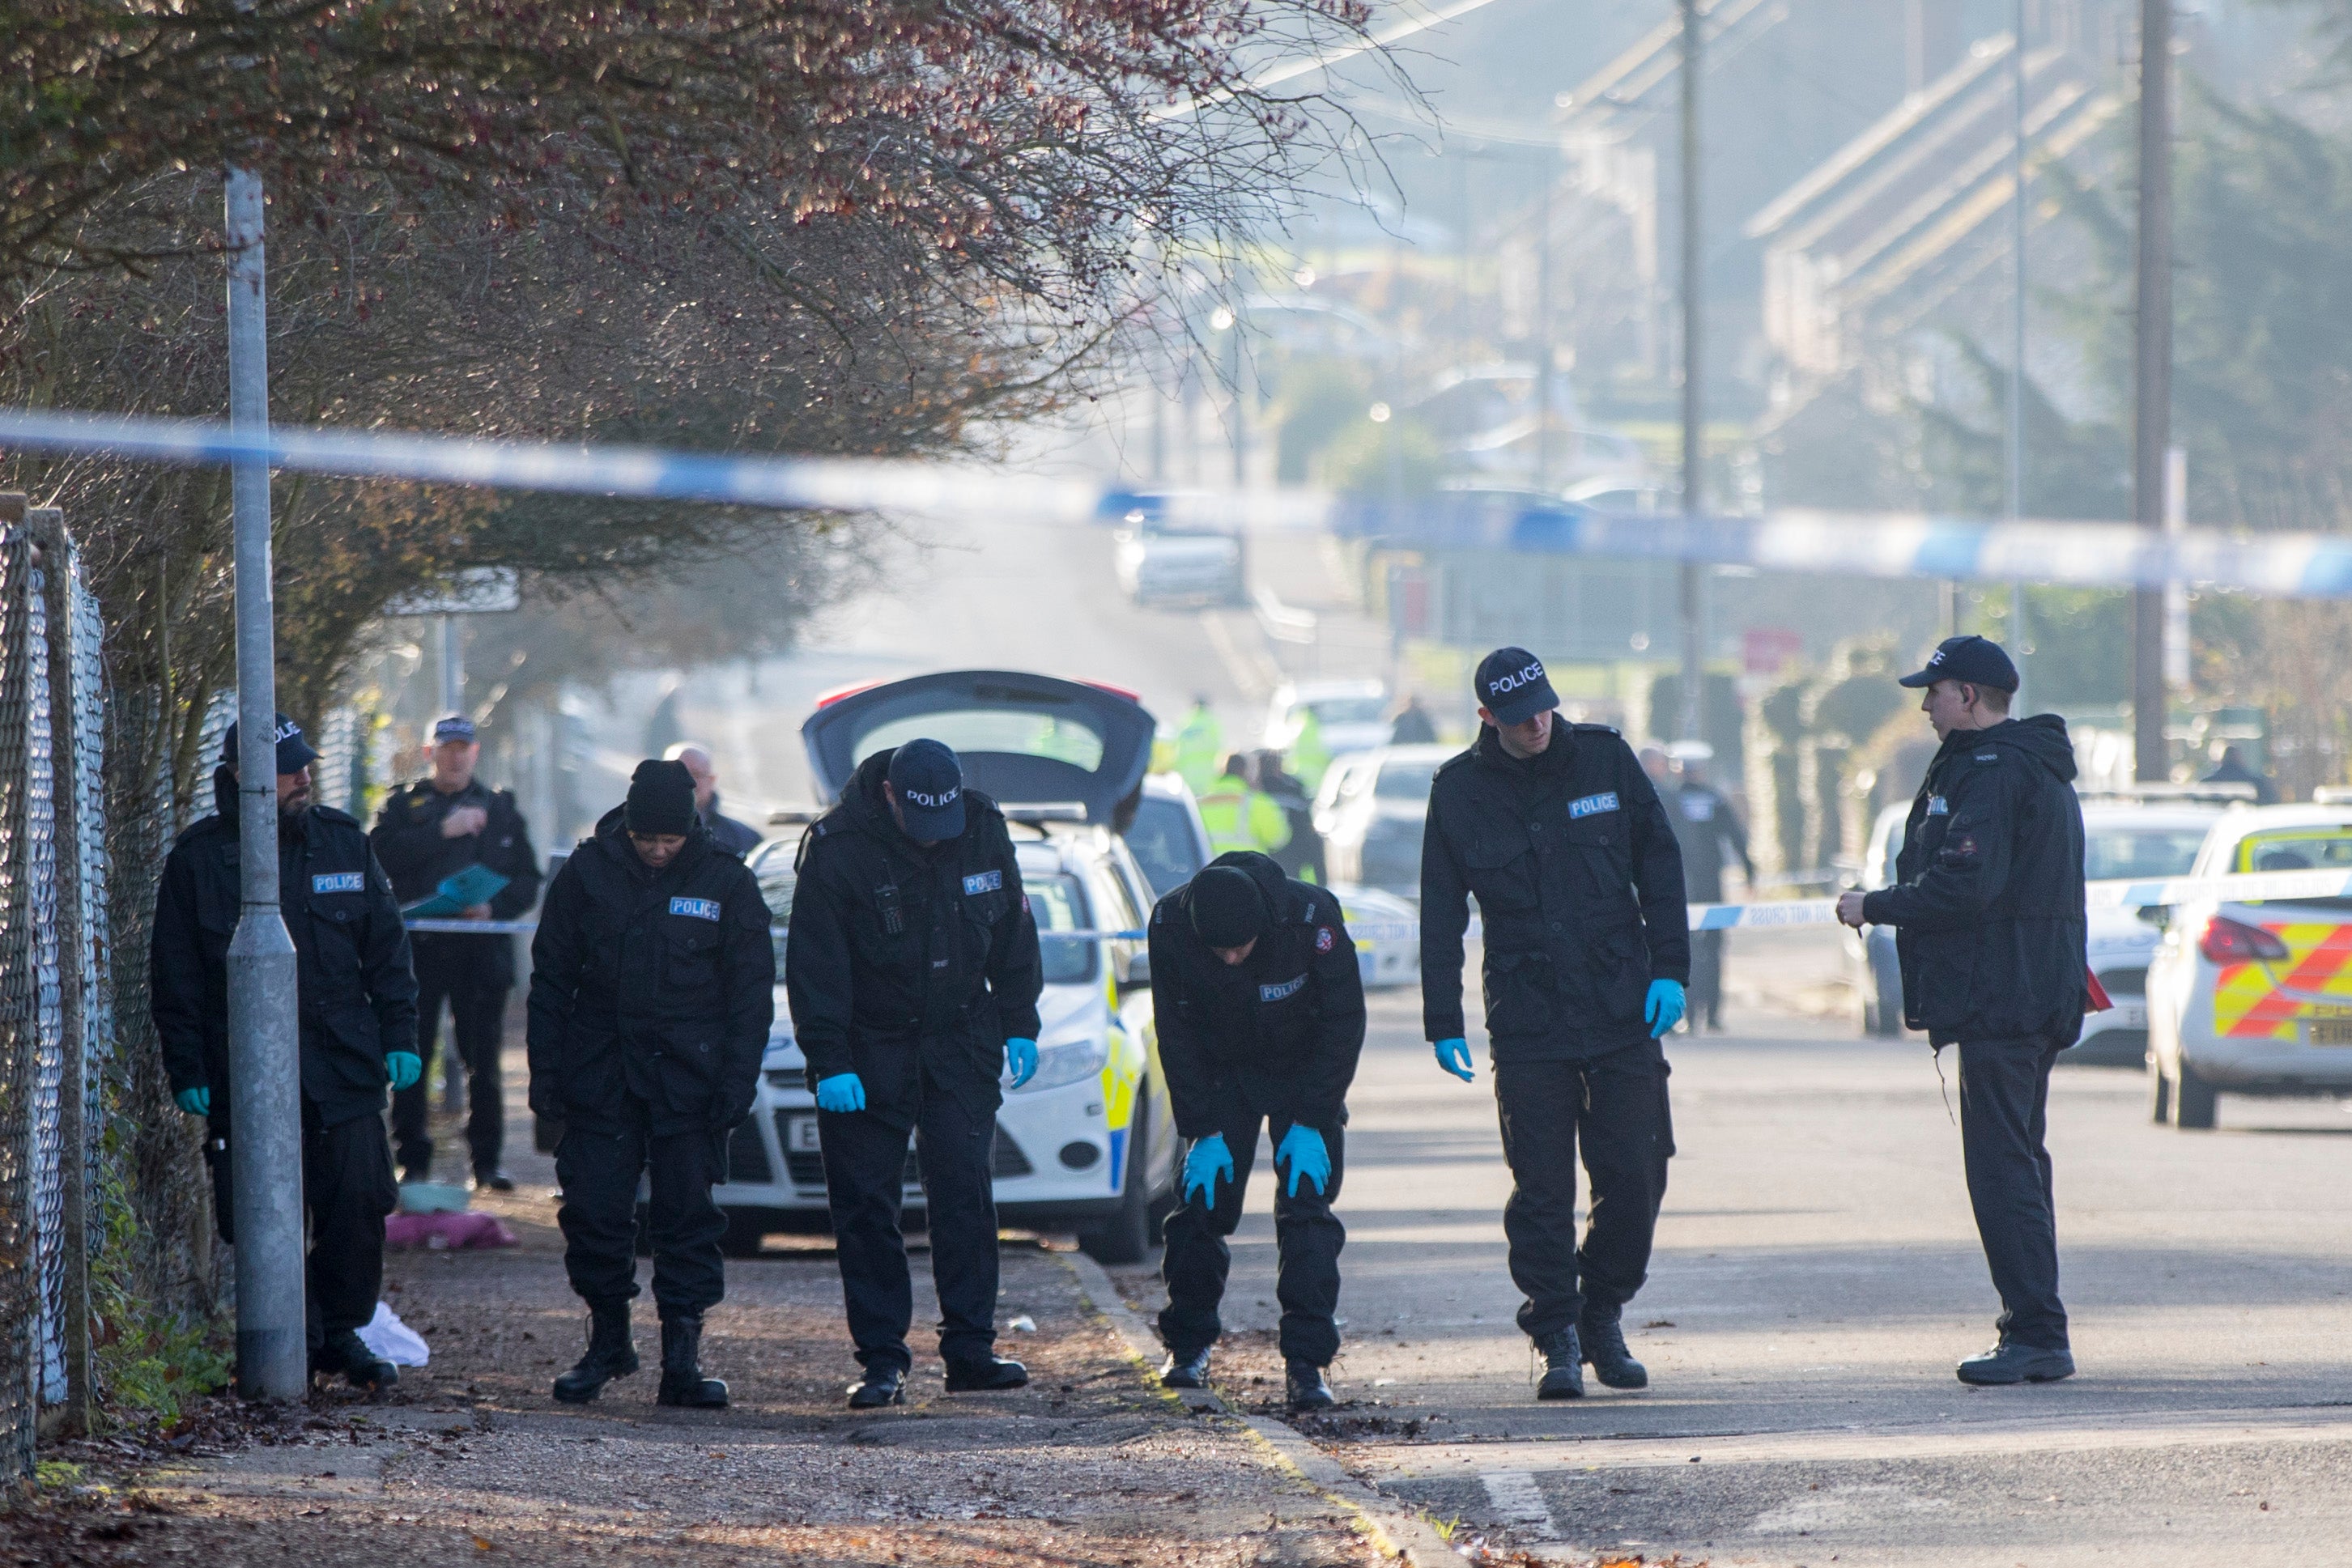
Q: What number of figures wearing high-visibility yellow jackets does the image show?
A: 3